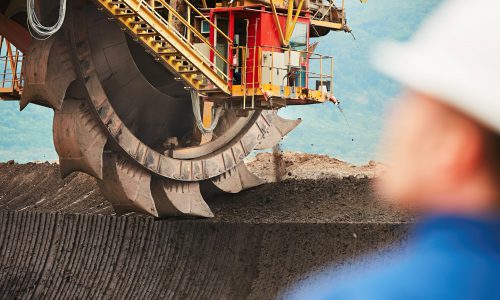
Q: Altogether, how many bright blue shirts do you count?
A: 1